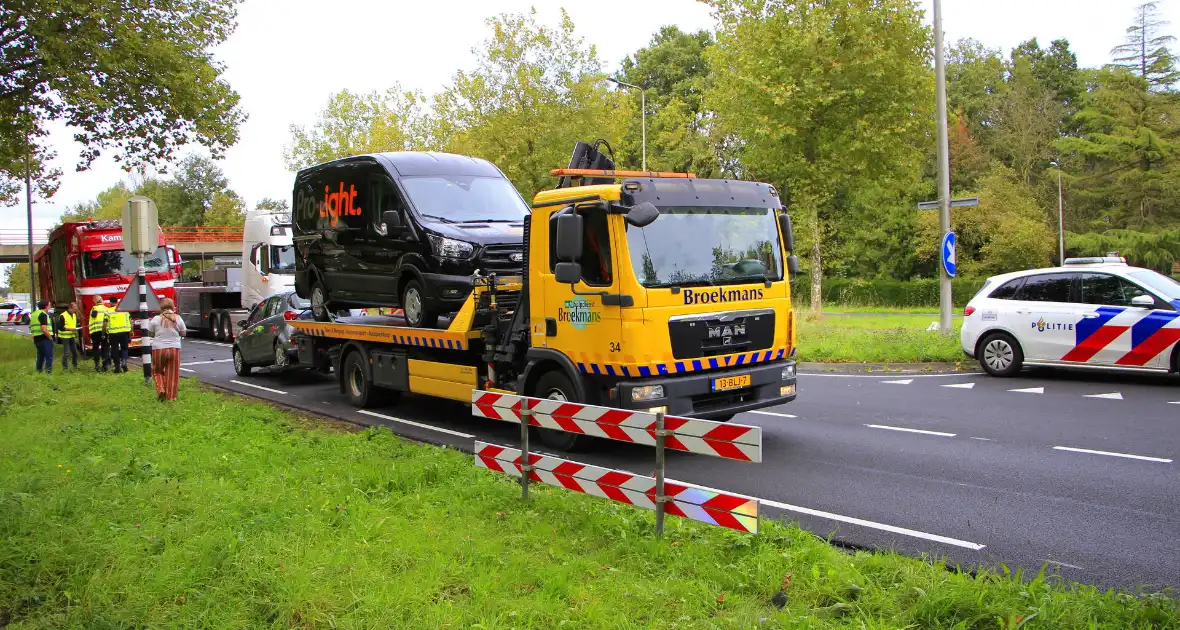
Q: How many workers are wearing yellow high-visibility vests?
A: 4